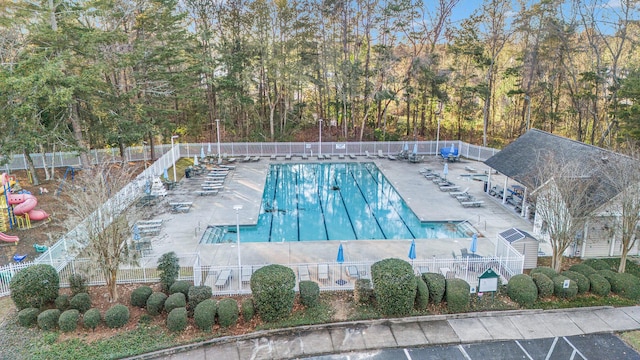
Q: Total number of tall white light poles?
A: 5